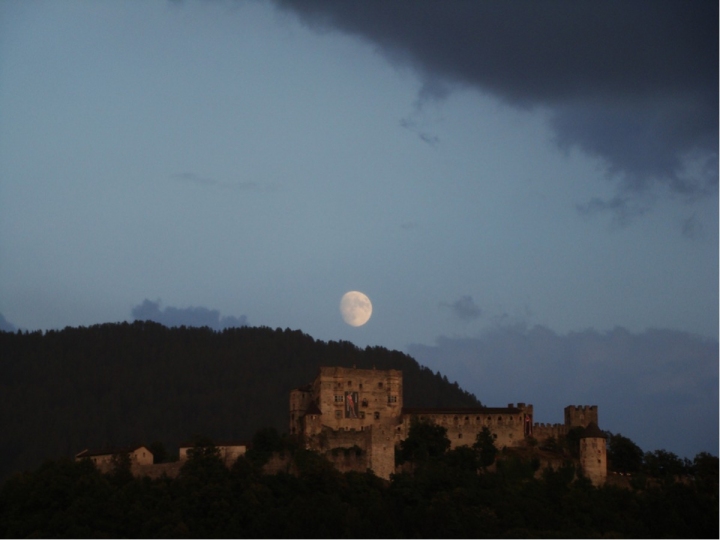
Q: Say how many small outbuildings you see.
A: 2